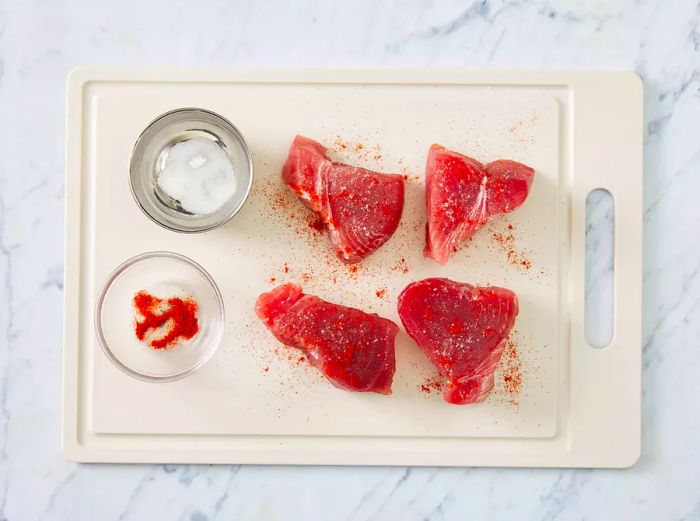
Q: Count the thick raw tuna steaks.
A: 4